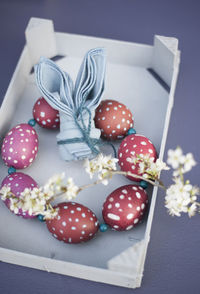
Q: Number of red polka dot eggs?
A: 5